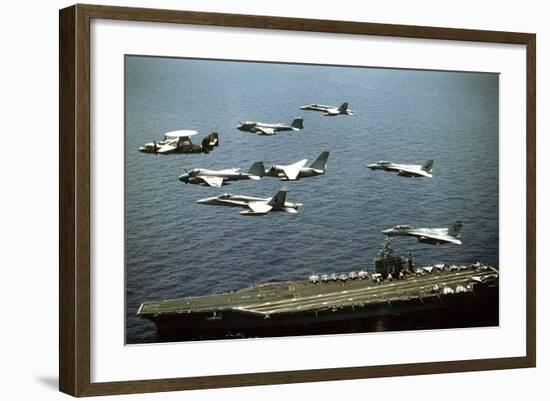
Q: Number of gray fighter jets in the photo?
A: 7